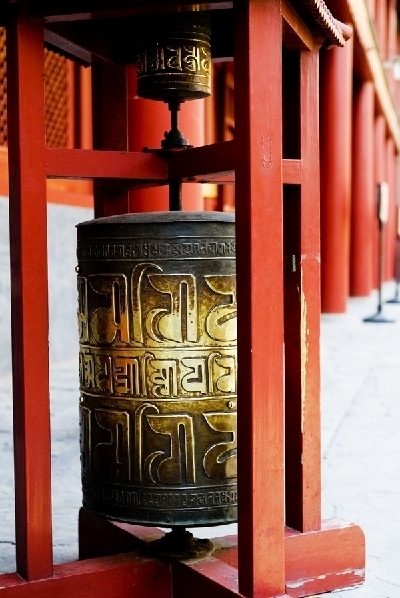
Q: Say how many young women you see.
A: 0